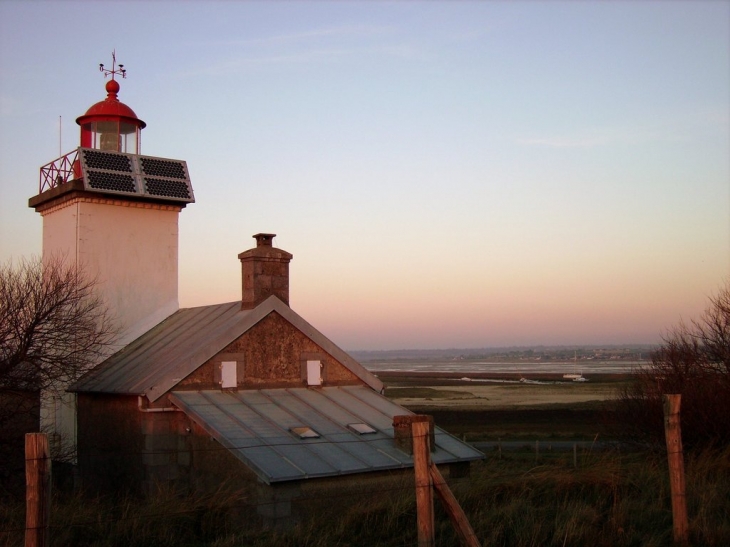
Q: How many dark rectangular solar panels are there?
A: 4